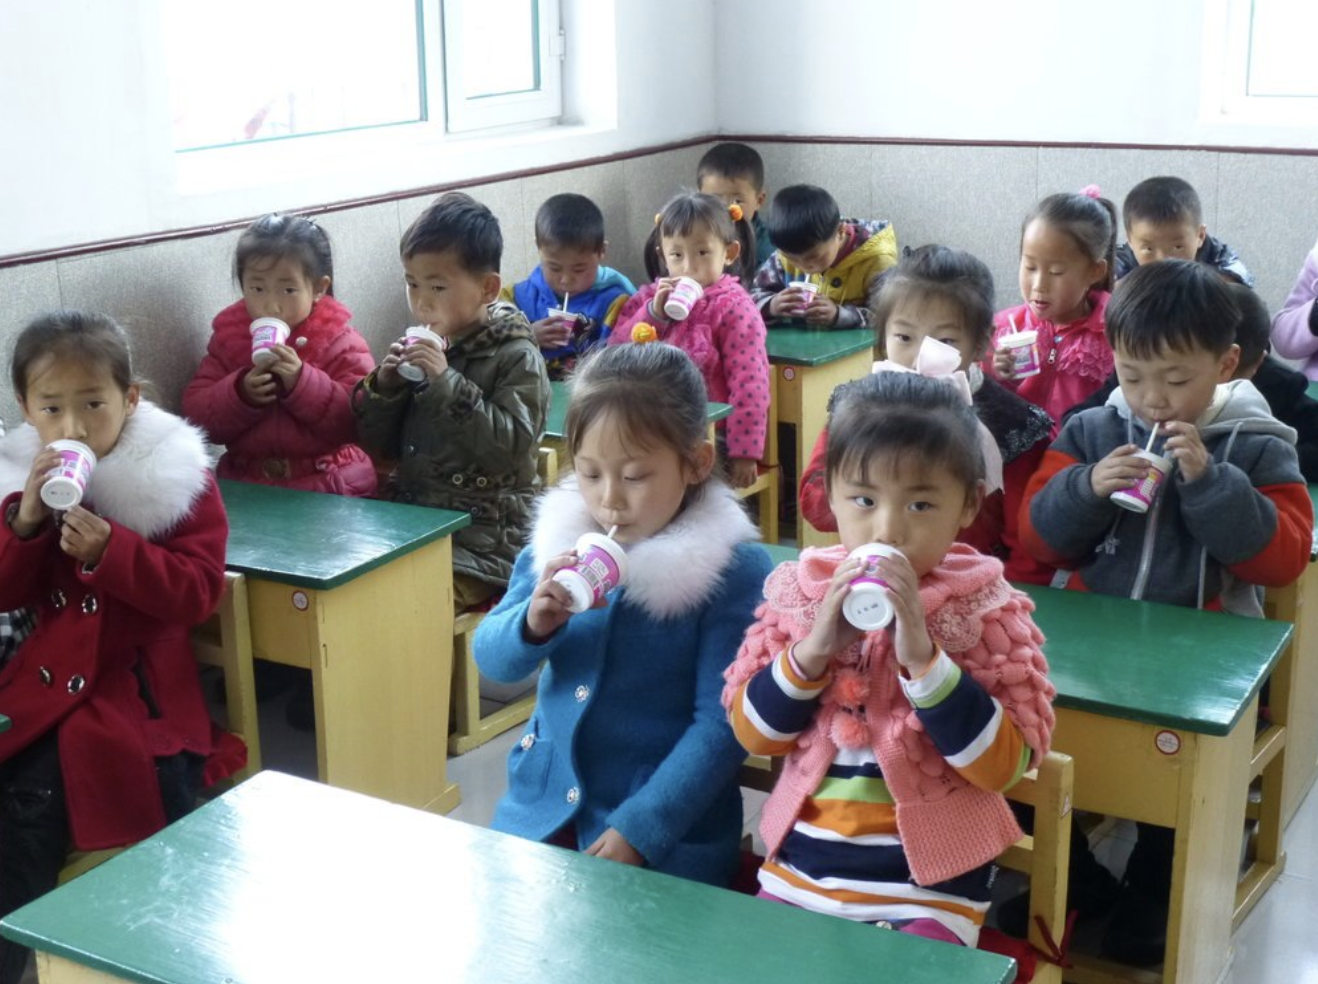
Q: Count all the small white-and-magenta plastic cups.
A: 10